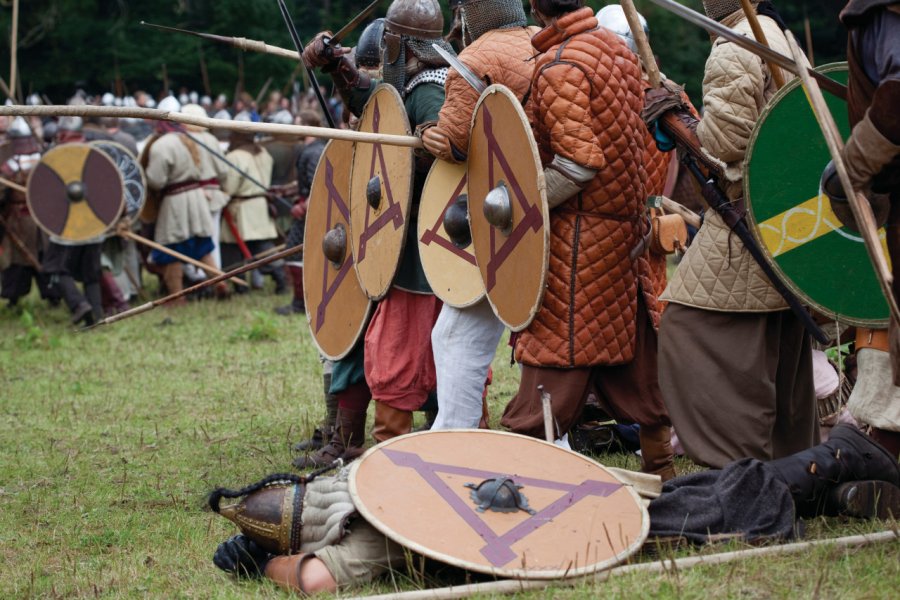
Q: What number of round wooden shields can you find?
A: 8